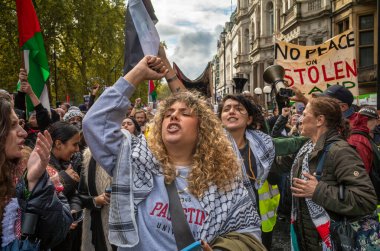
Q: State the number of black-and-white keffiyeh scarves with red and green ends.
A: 1